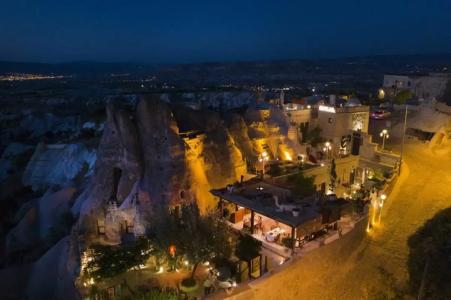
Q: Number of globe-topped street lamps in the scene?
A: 4